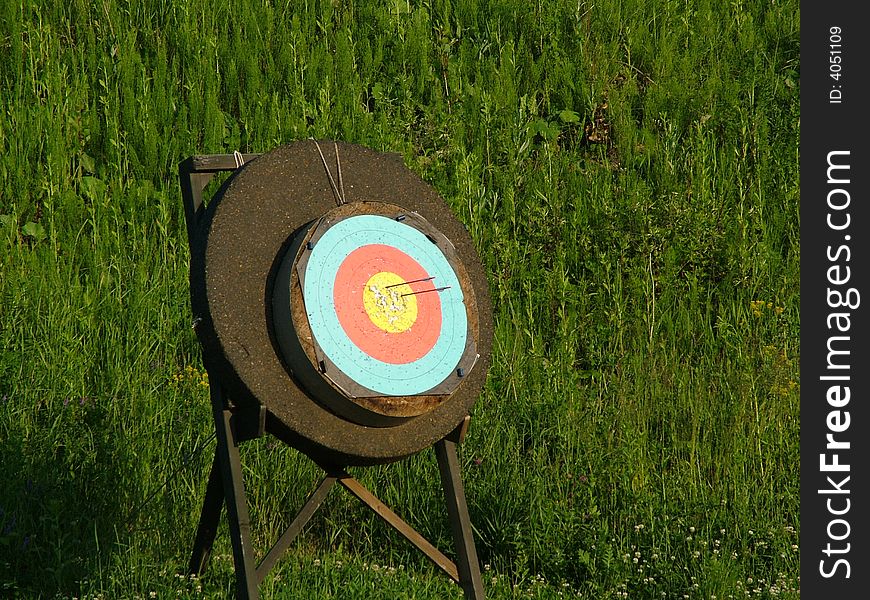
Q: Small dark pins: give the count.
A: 4